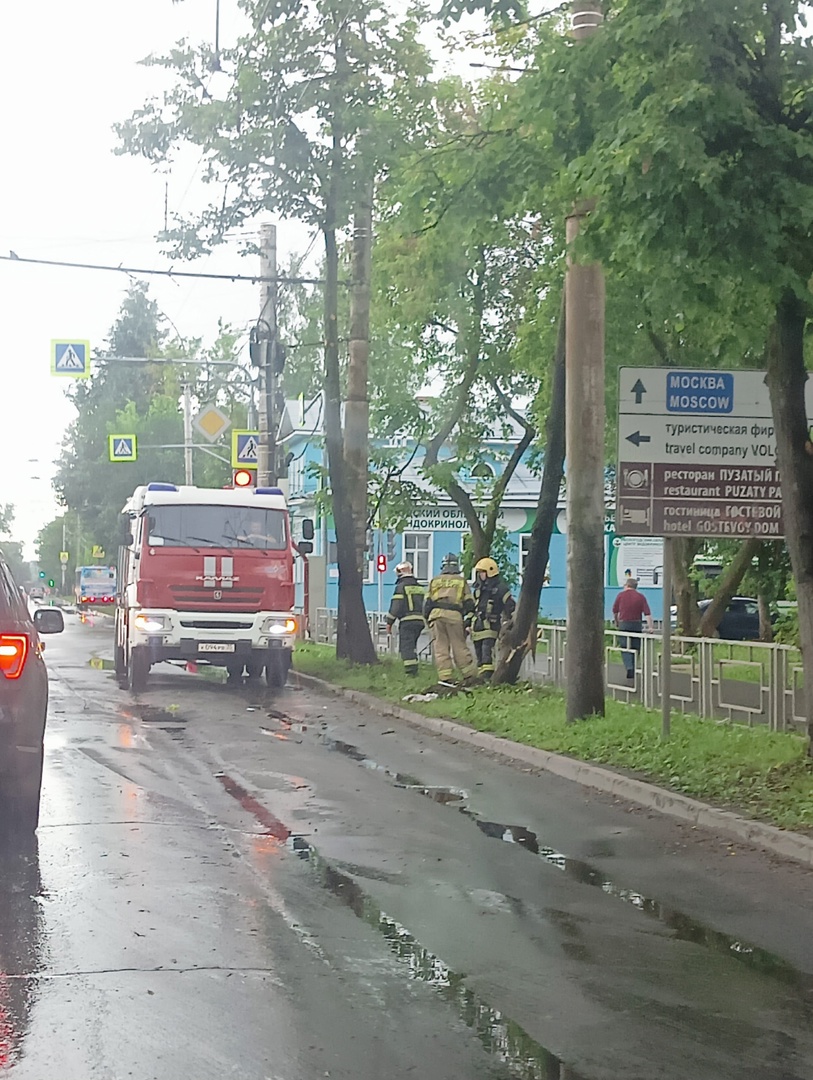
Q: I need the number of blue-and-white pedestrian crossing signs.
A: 3